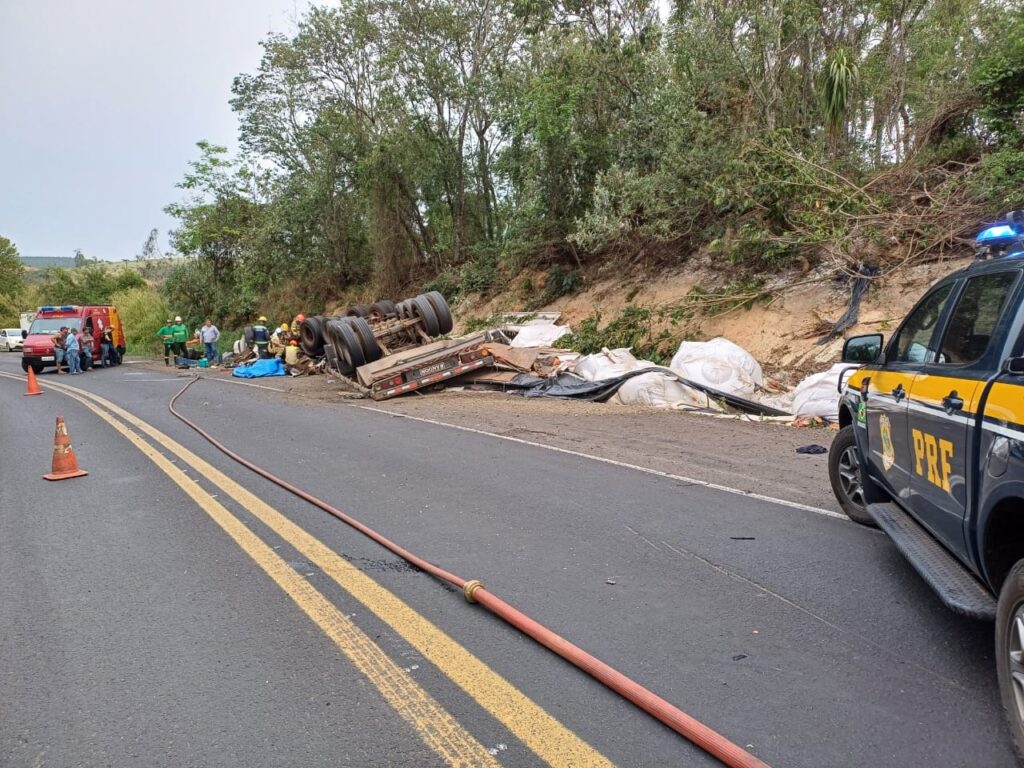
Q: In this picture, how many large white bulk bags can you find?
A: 4